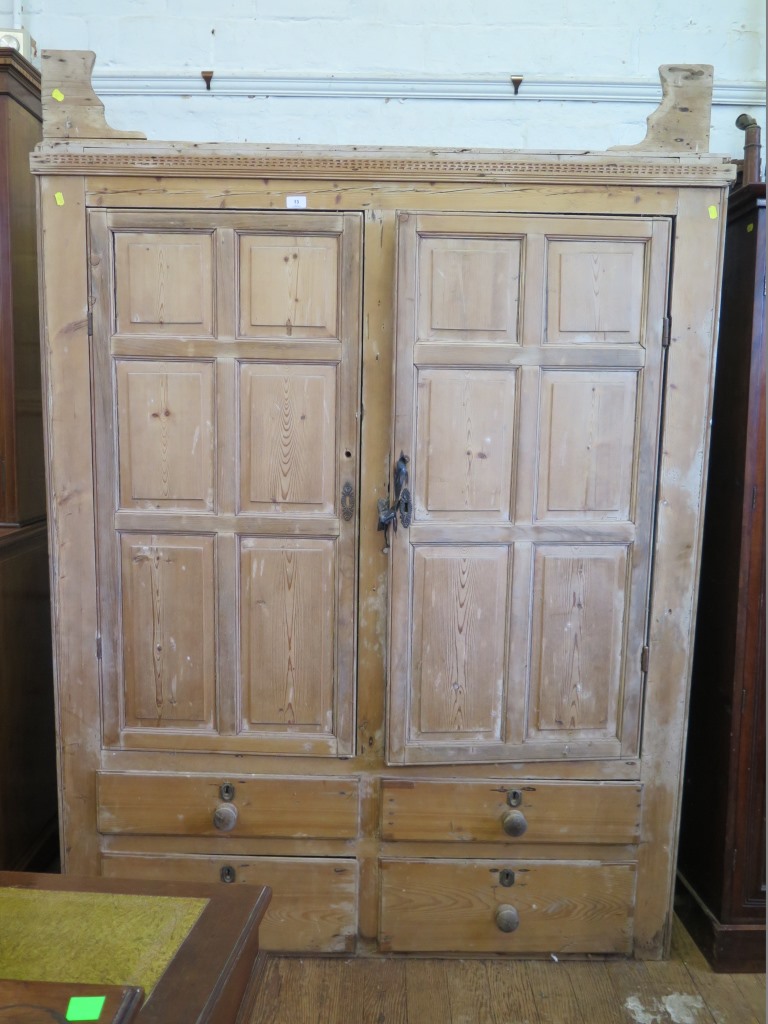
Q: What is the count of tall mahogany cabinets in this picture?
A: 2